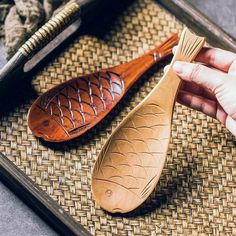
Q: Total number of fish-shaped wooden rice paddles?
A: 2